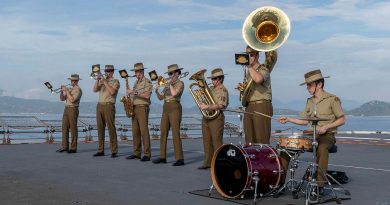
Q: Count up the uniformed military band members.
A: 7